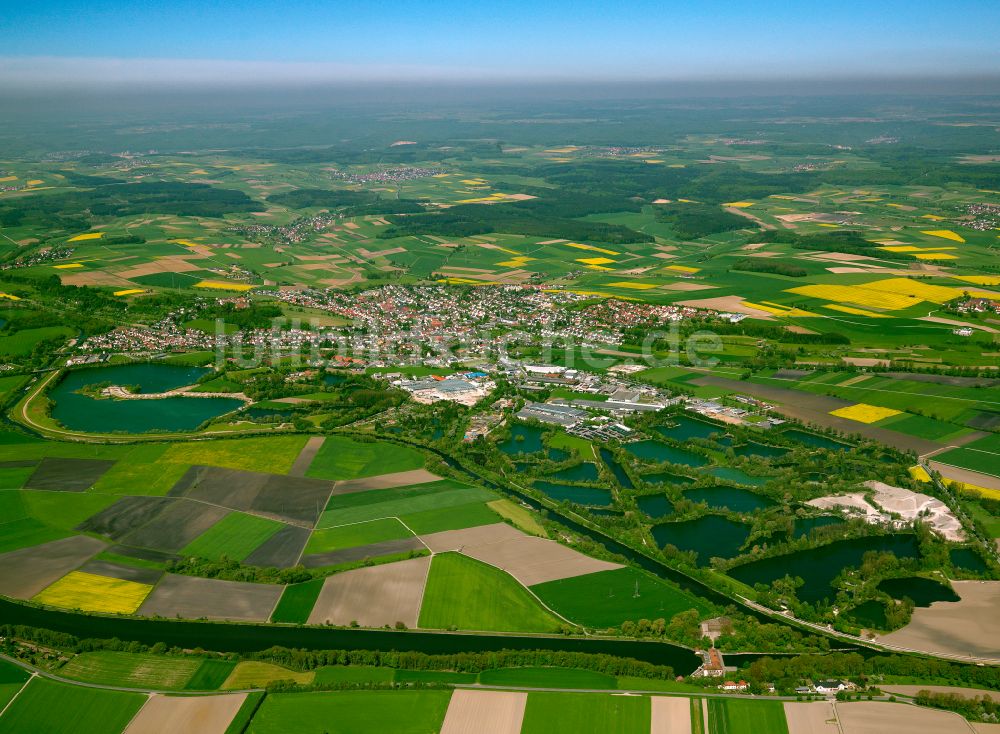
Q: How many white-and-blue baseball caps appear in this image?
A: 0